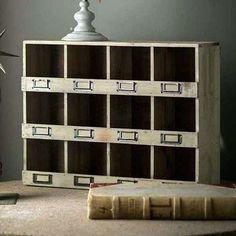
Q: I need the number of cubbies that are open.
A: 12